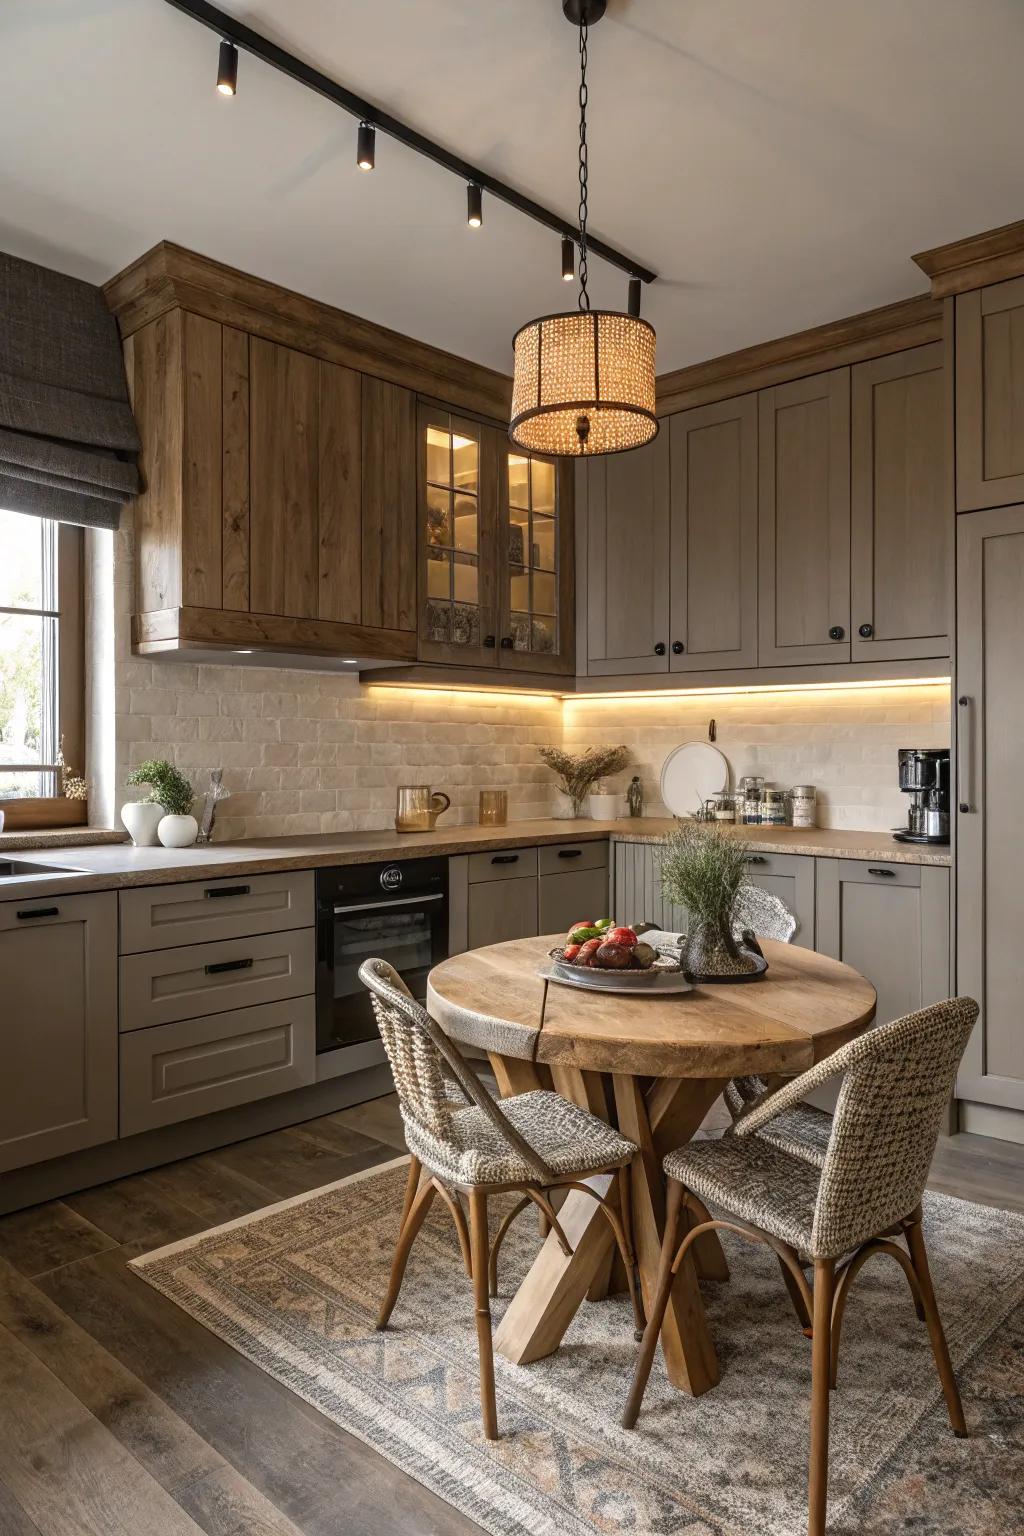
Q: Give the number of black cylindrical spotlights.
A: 5